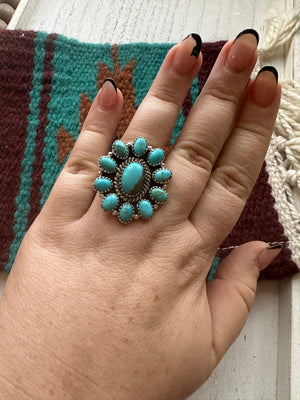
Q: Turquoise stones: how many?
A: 11